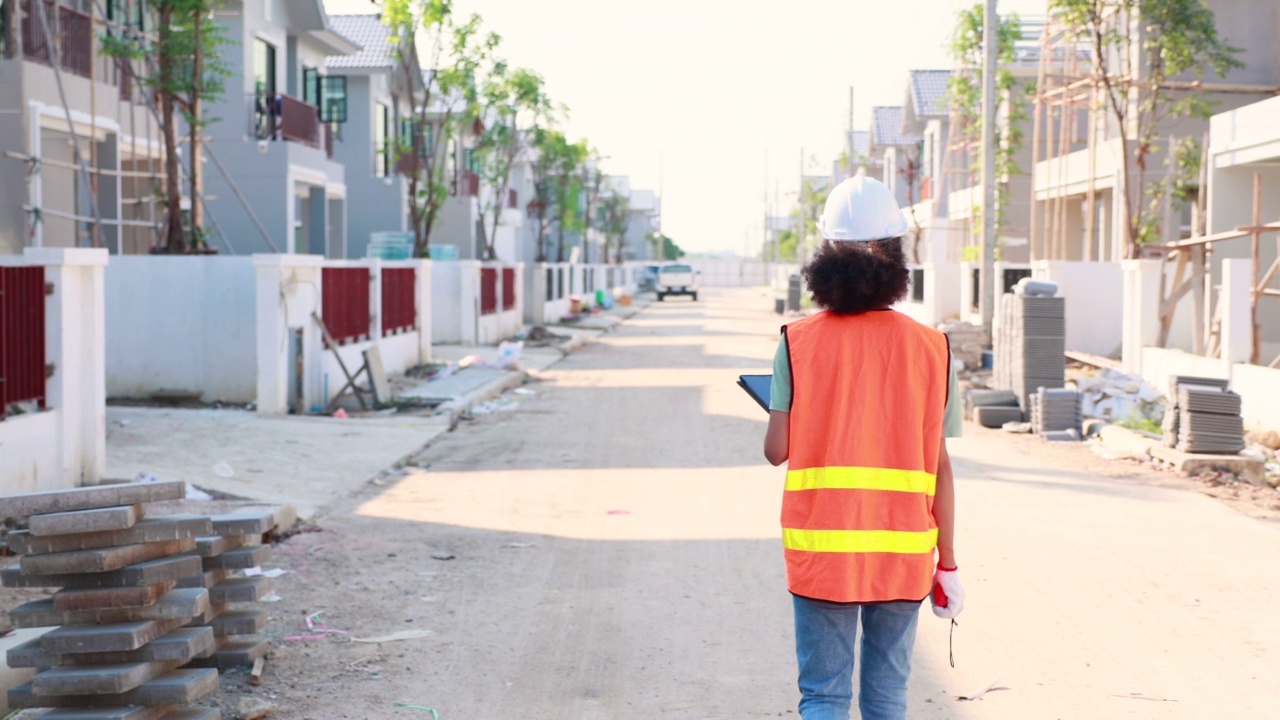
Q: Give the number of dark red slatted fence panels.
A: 5